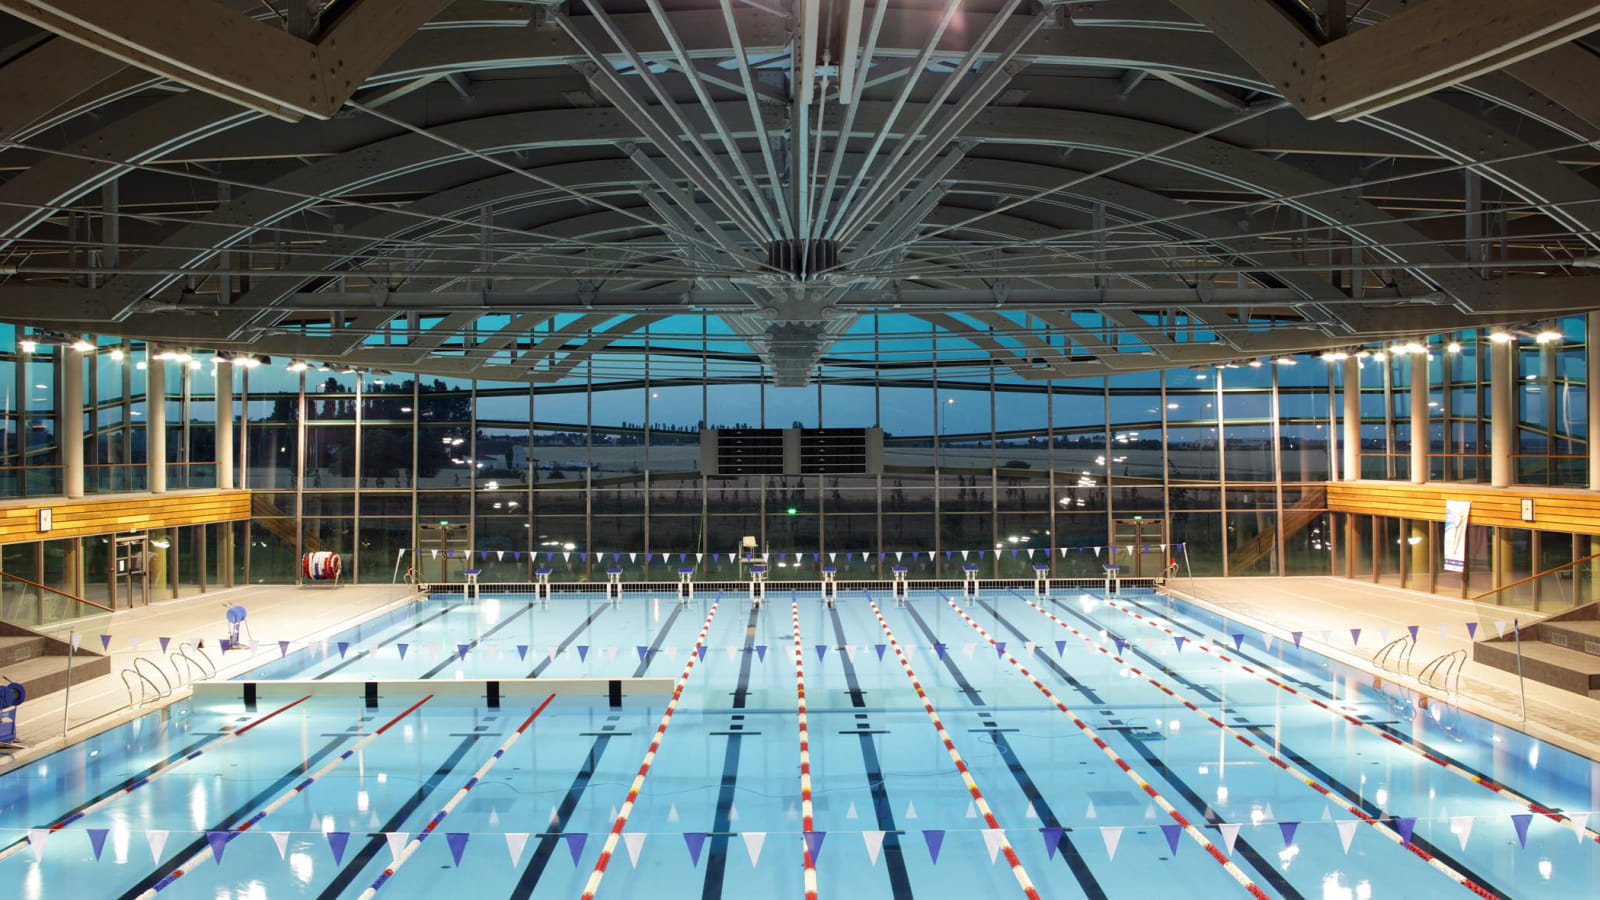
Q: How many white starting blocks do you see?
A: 10